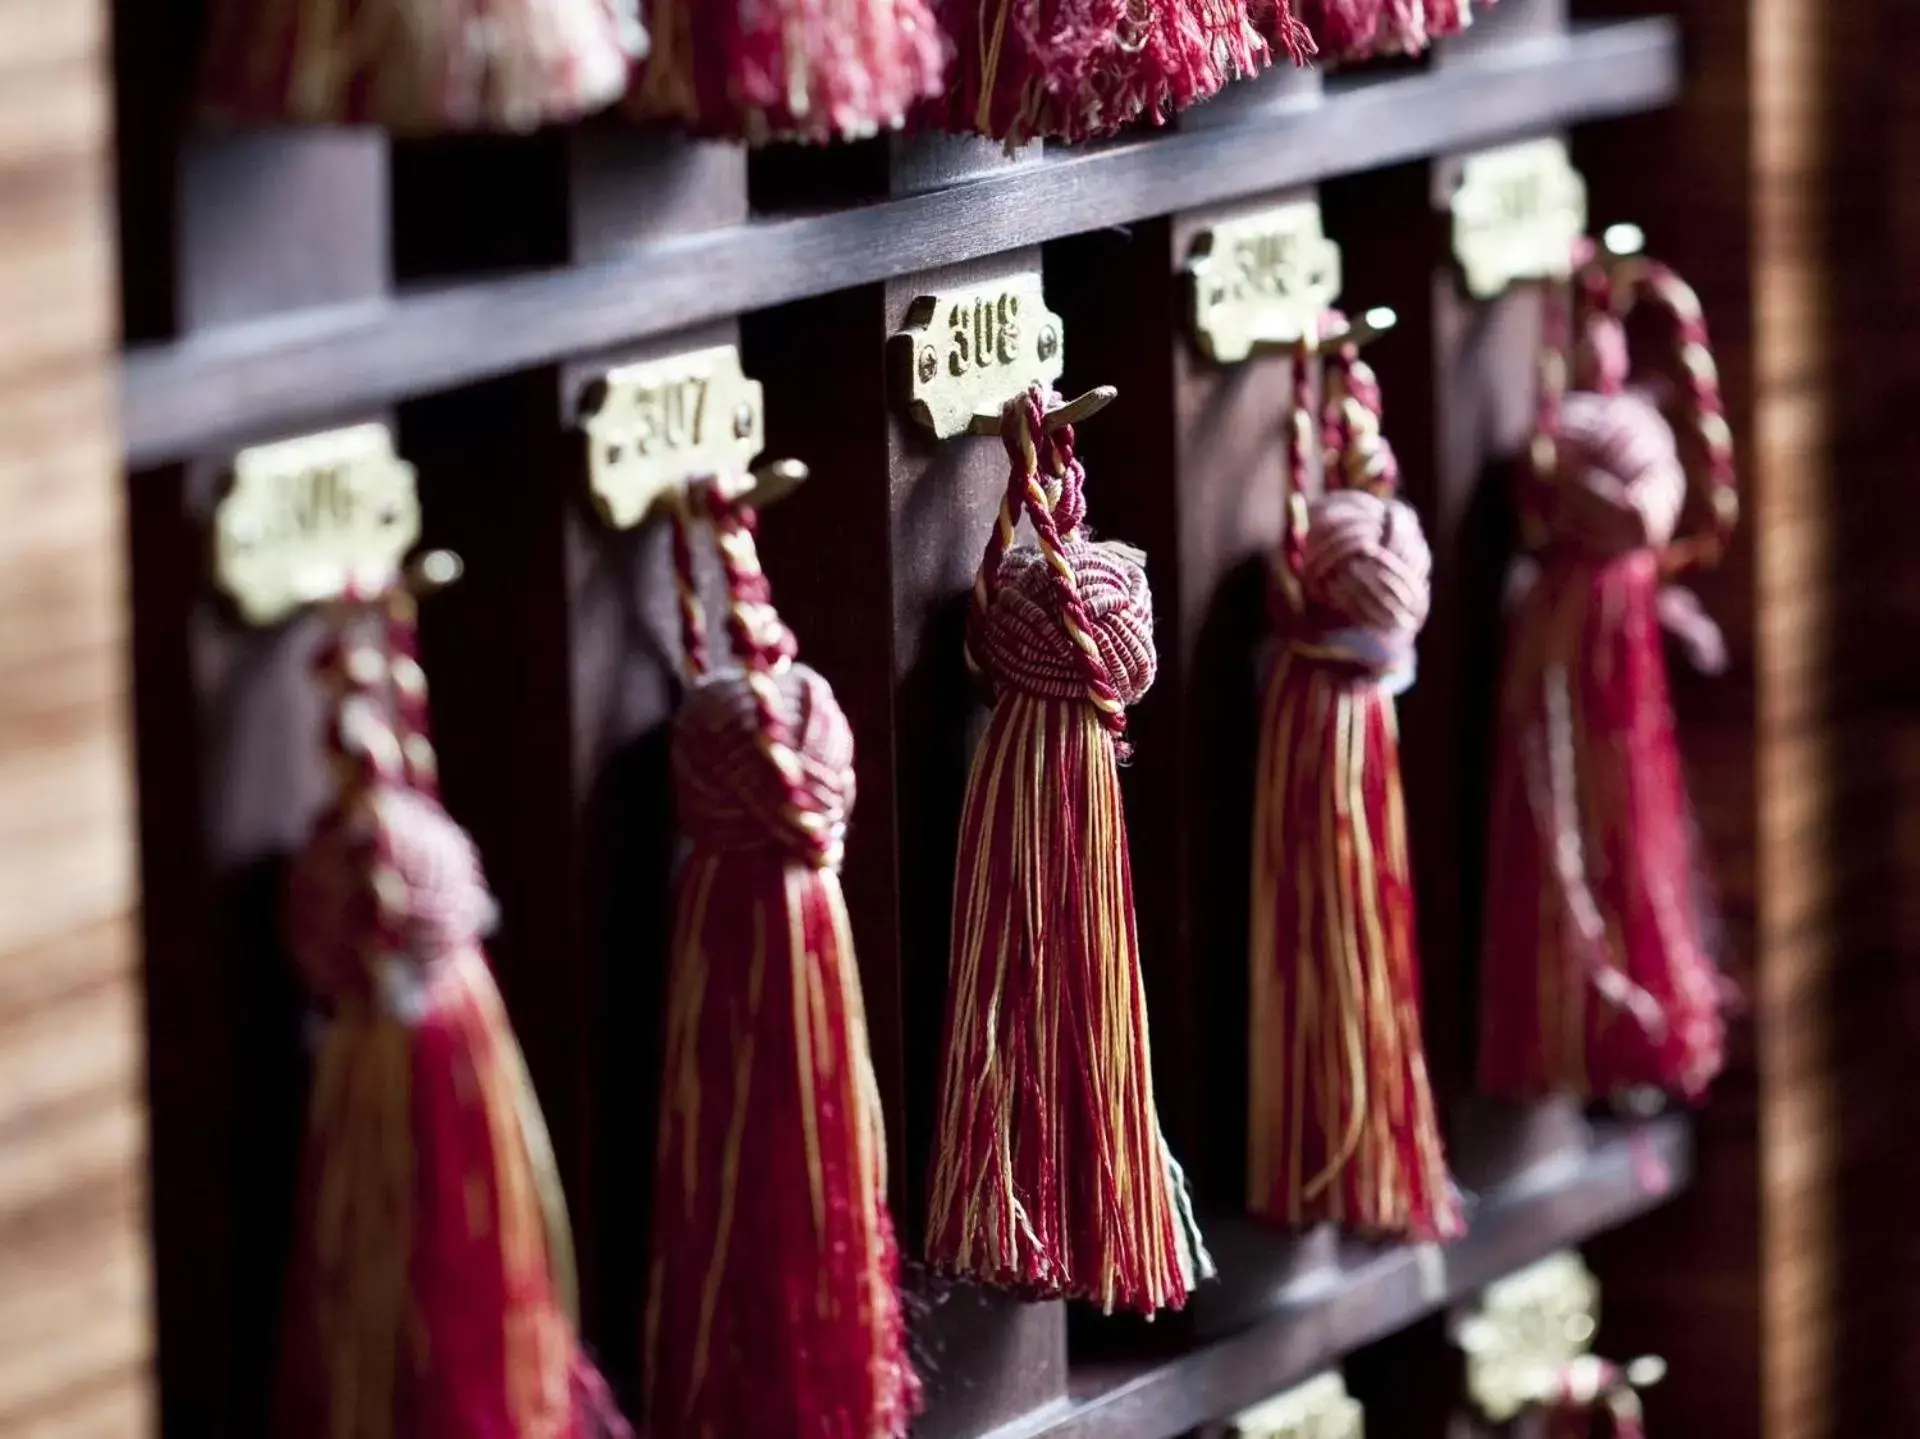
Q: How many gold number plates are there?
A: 7